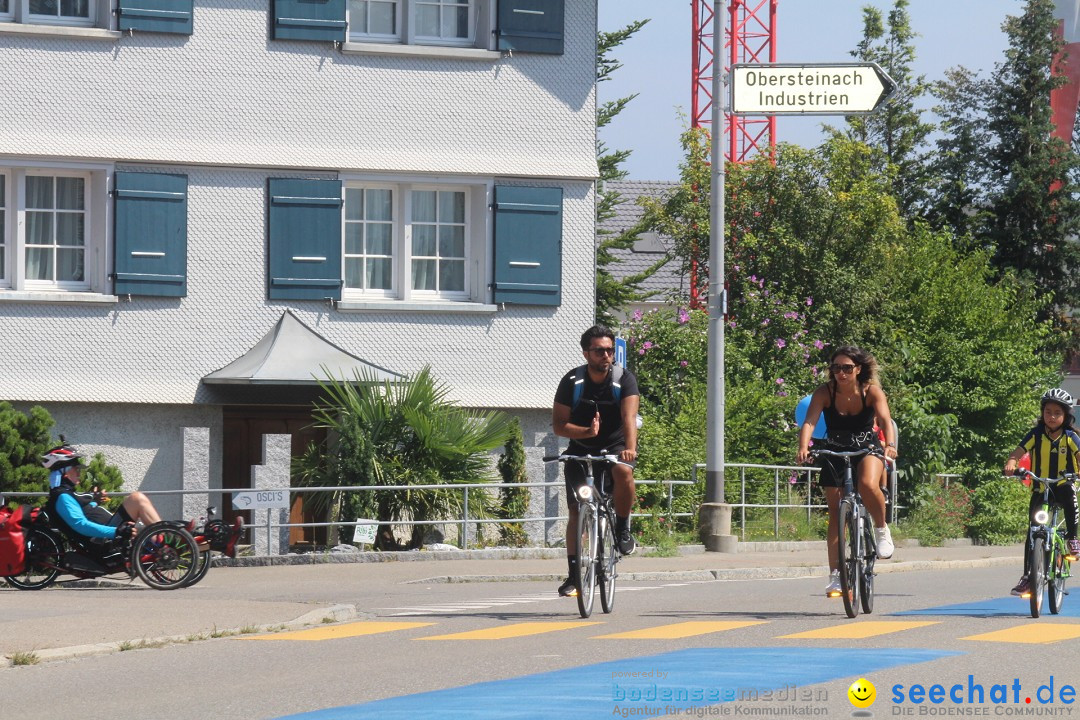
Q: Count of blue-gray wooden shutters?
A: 6